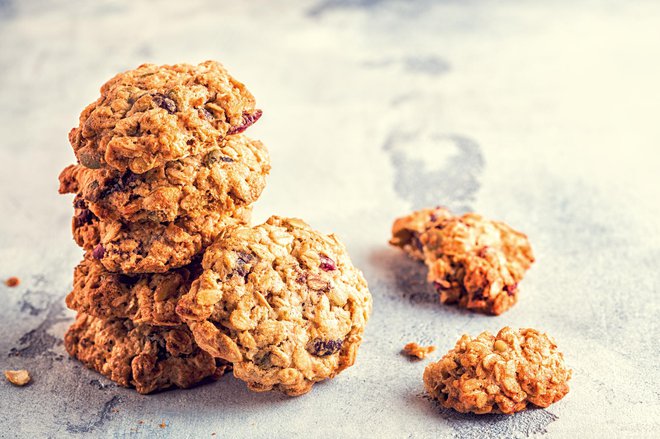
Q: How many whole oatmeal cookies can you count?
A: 6